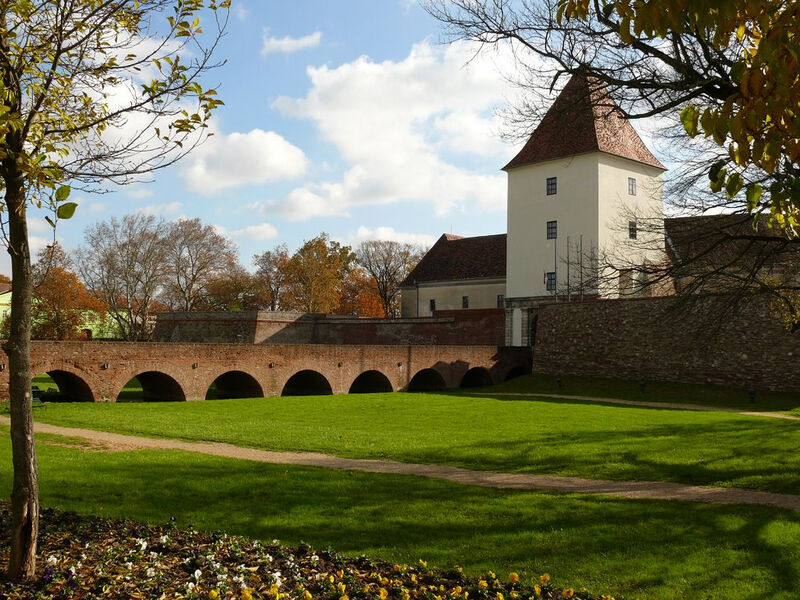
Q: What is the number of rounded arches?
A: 8